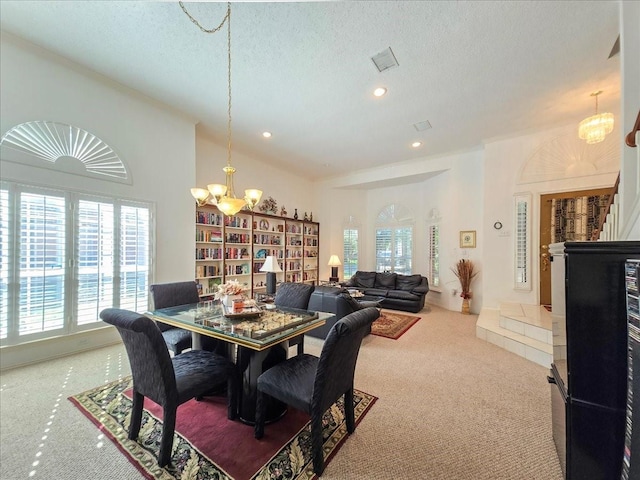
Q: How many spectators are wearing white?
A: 0